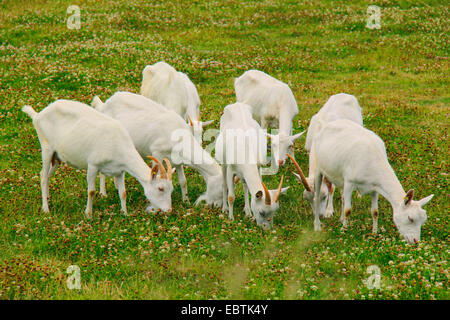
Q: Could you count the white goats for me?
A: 7